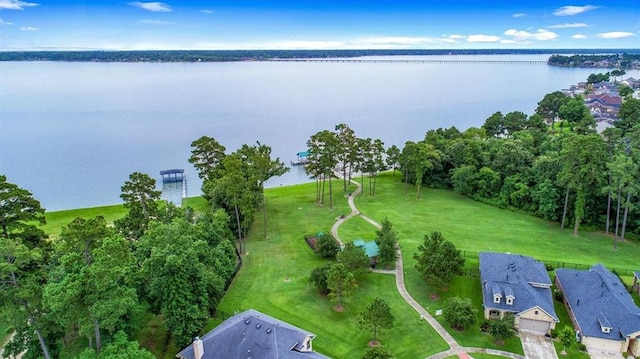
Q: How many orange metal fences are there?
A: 0